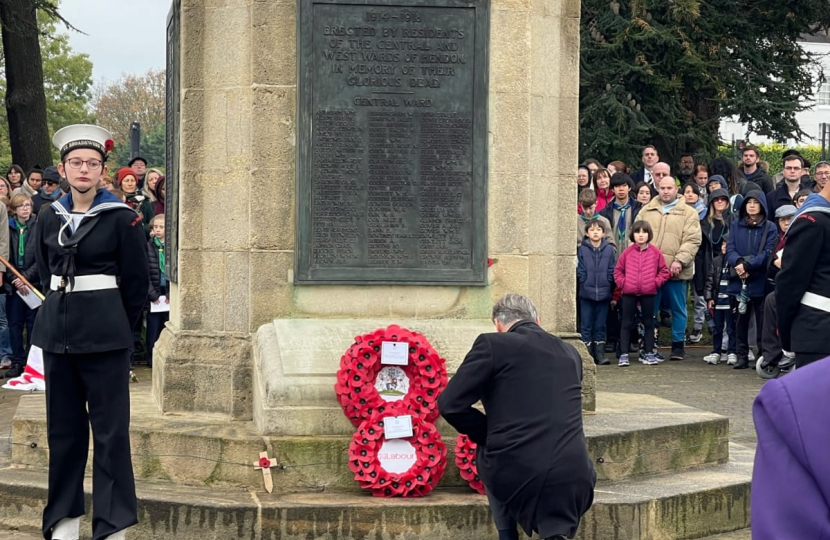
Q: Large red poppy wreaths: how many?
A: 3